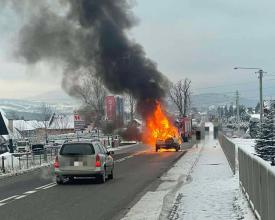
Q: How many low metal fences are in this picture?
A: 2